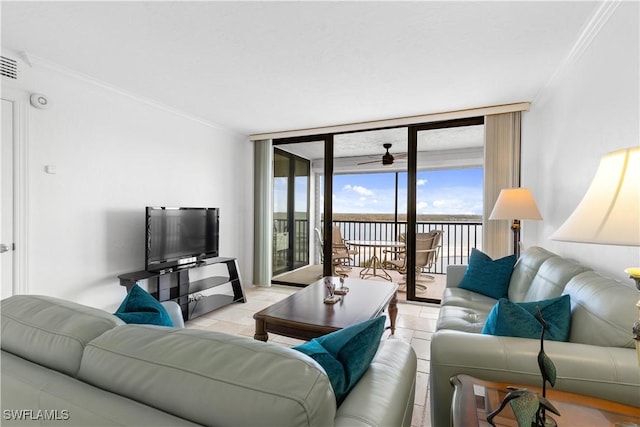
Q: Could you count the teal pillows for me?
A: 4